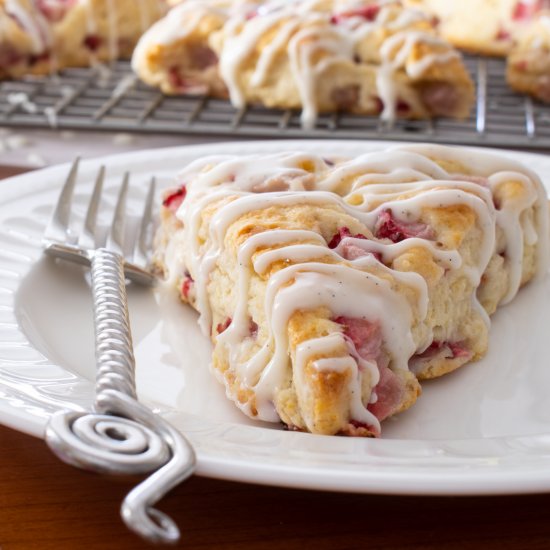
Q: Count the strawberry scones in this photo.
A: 5